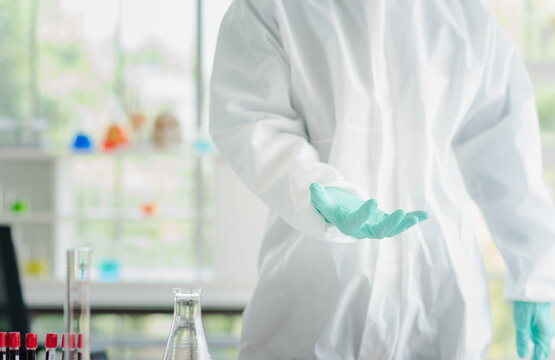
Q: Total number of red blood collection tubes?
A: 6